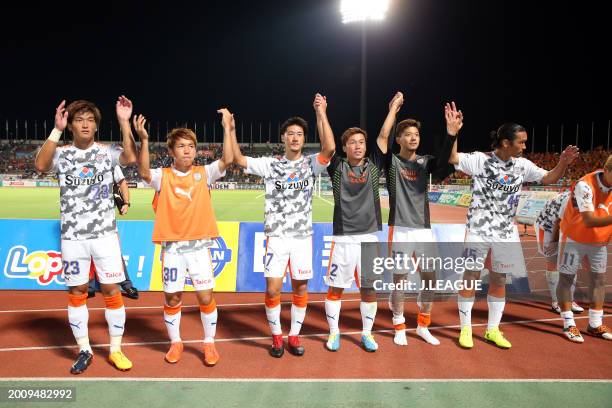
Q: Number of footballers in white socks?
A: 8